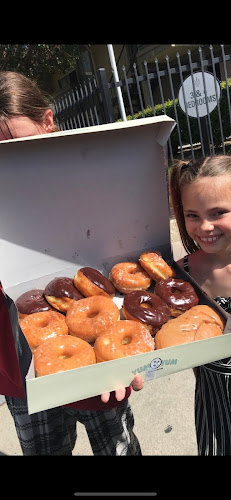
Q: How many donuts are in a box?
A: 12